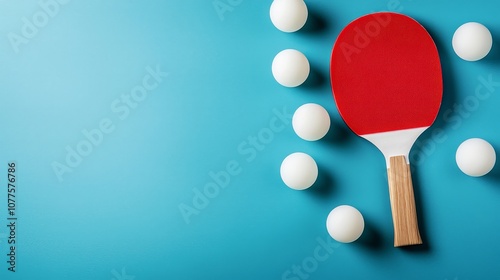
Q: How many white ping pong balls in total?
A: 7